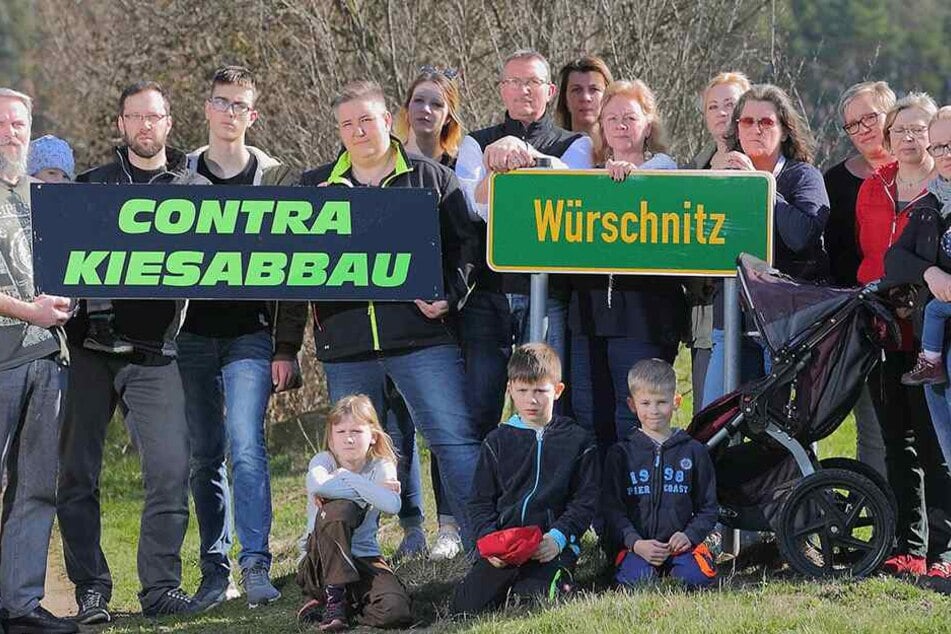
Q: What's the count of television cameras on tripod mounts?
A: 0